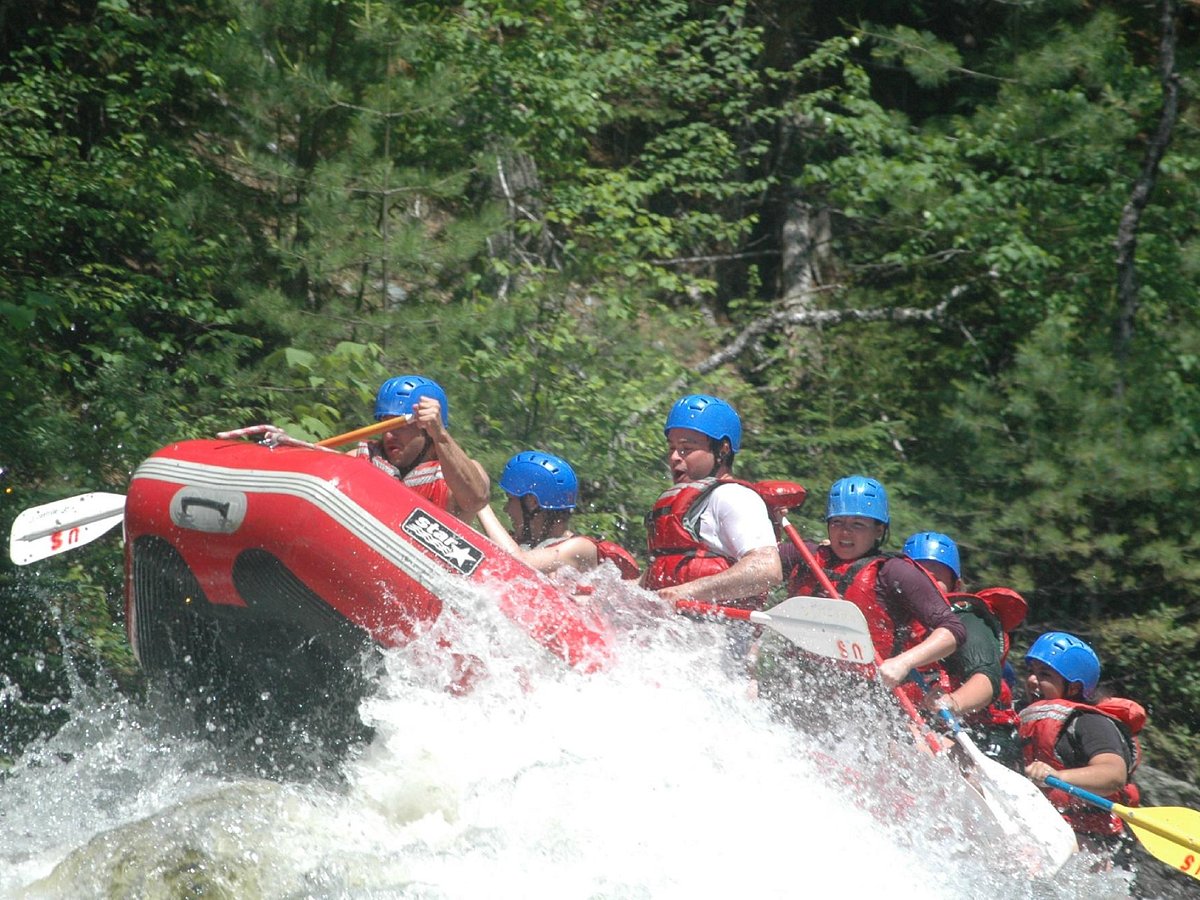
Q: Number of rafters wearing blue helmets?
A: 6